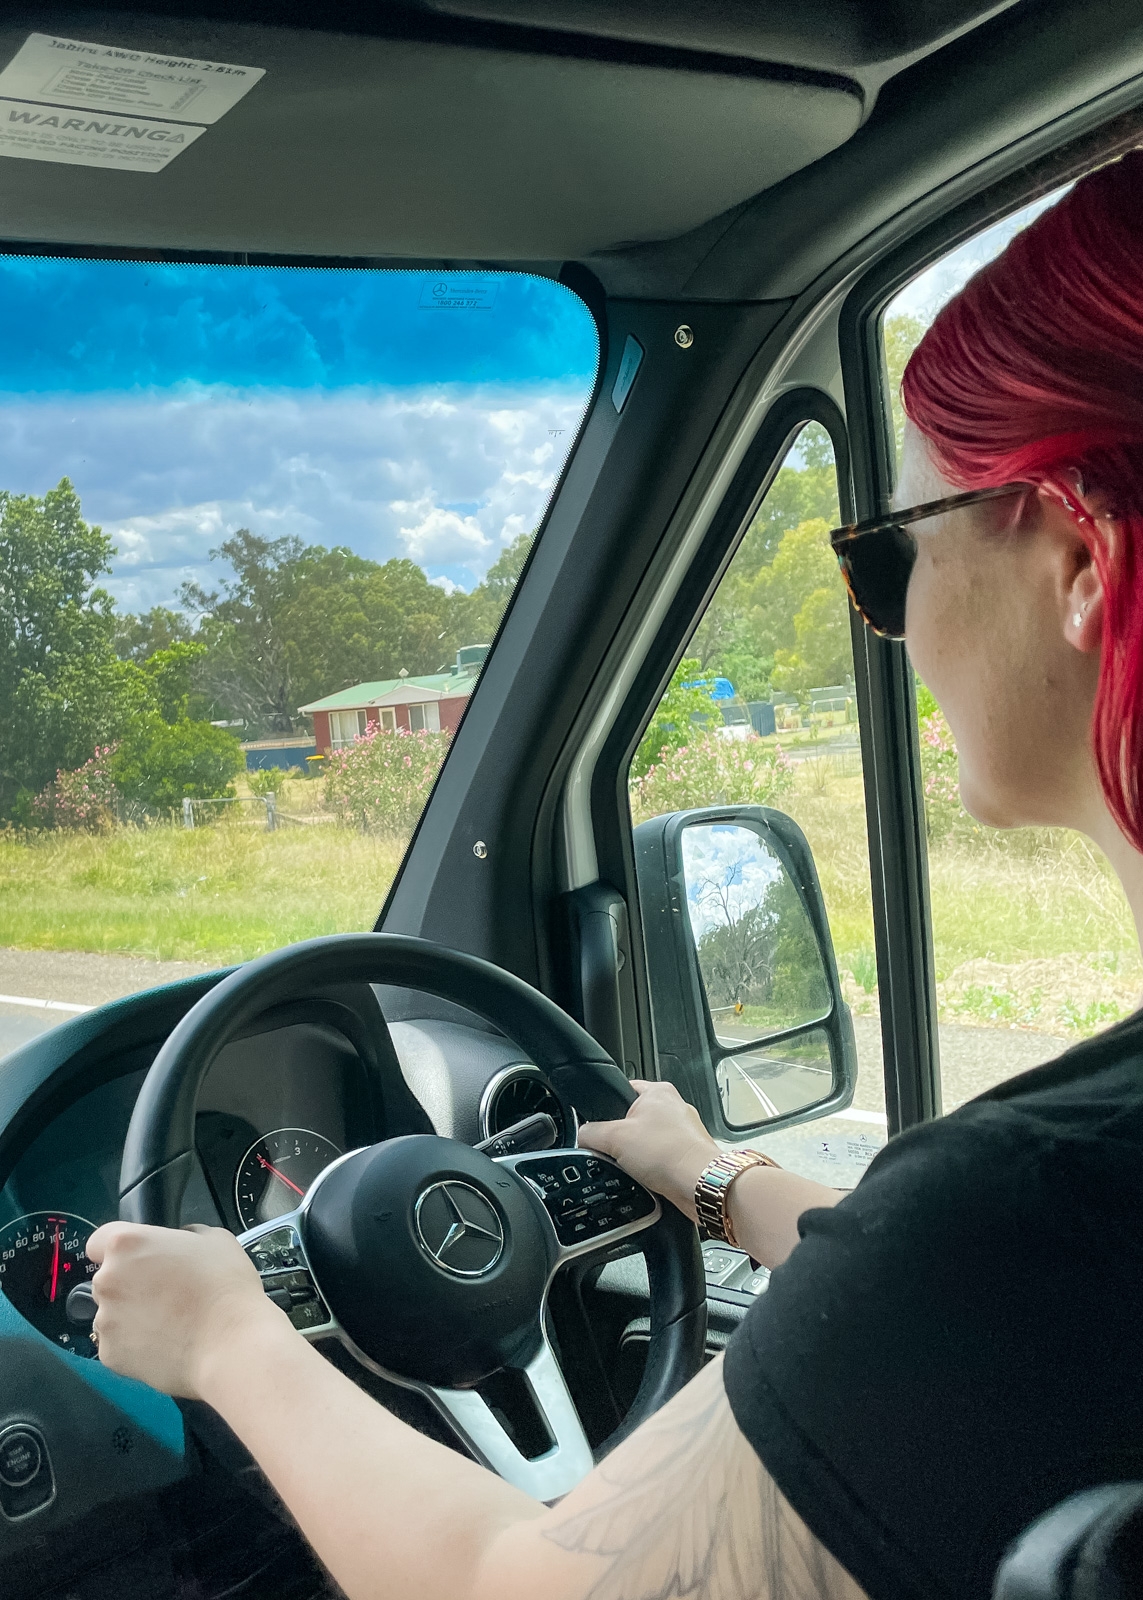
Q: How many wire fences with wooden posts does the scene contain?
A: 1